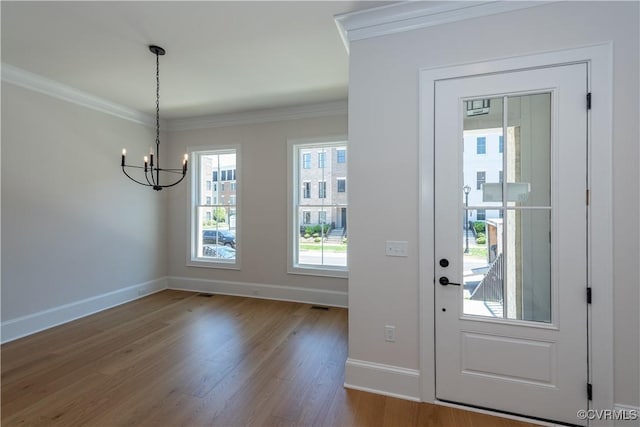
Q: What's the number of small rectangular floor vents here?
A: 2